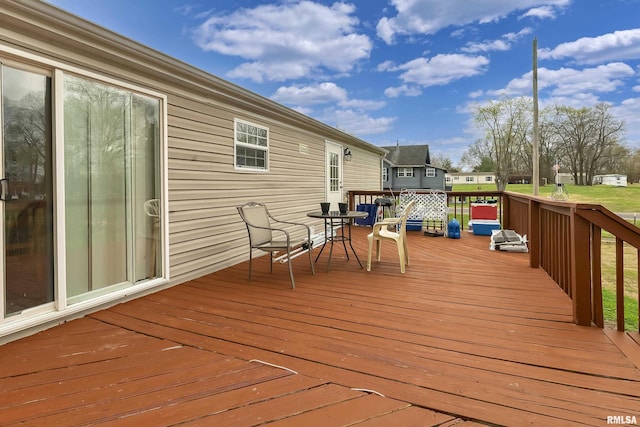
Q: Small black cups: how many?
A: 2